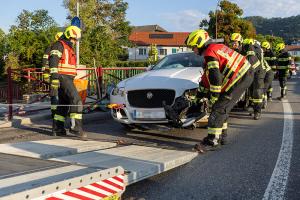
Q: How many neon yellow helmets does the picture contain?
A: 7